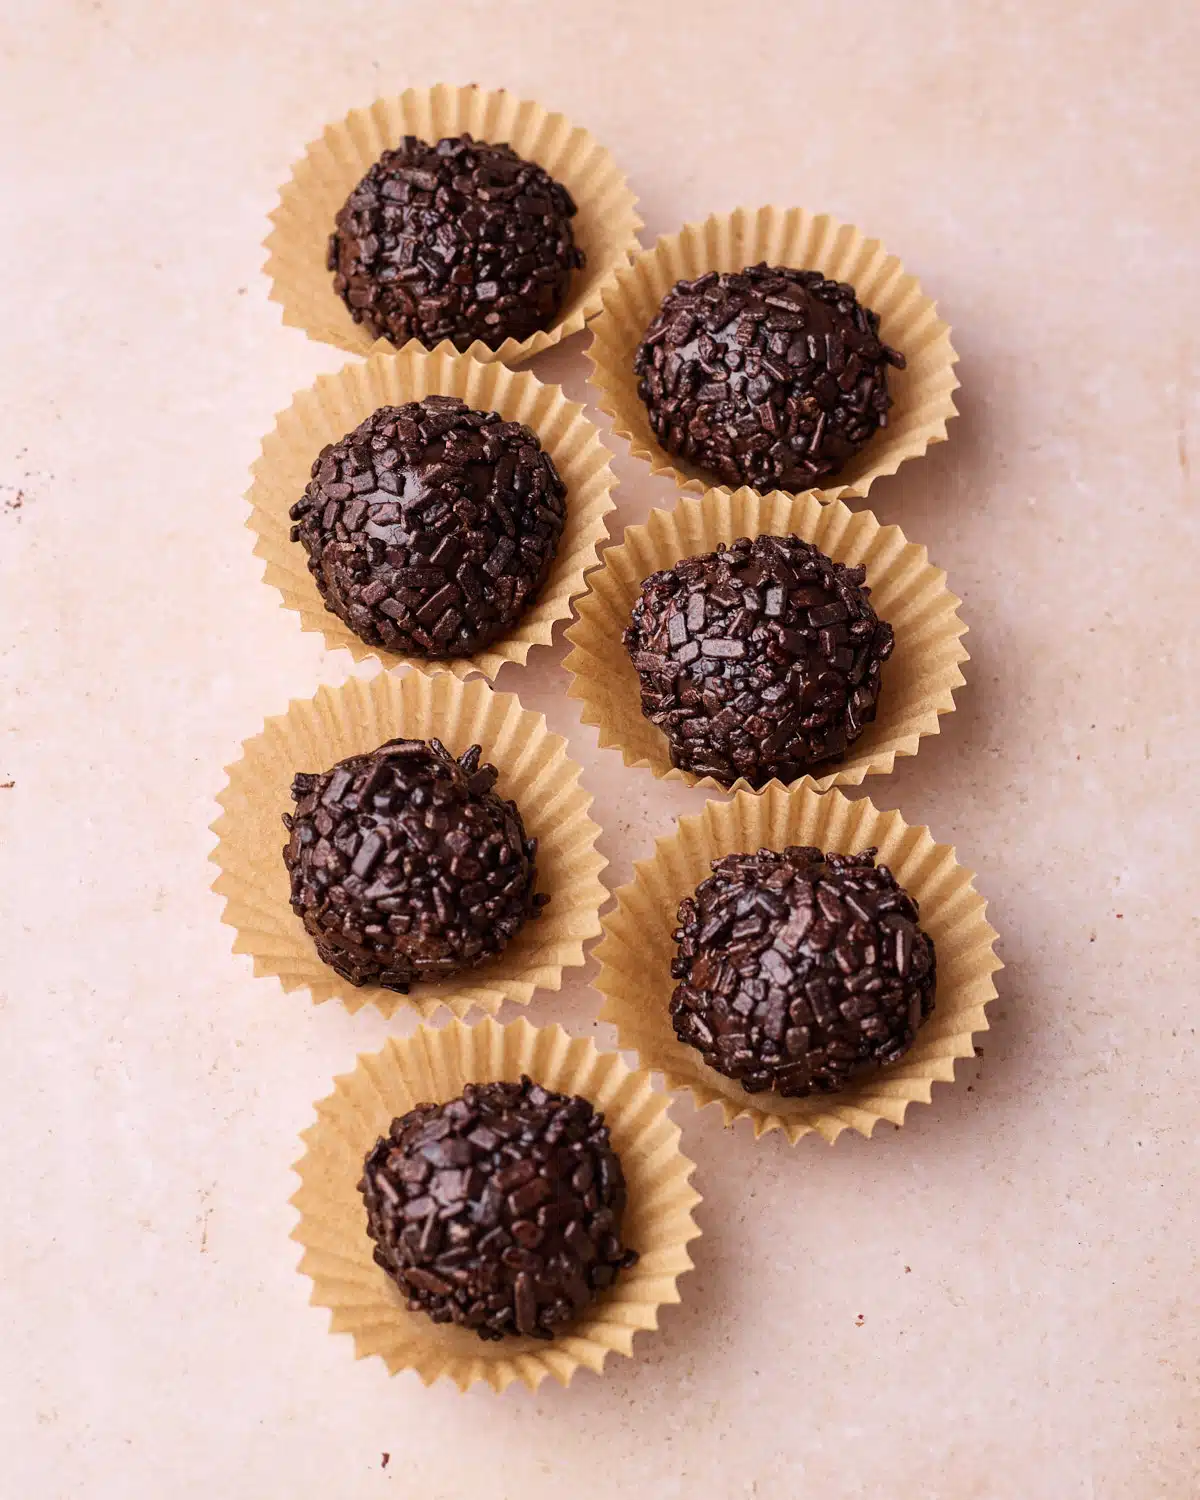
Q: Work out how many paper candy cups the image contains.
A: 7